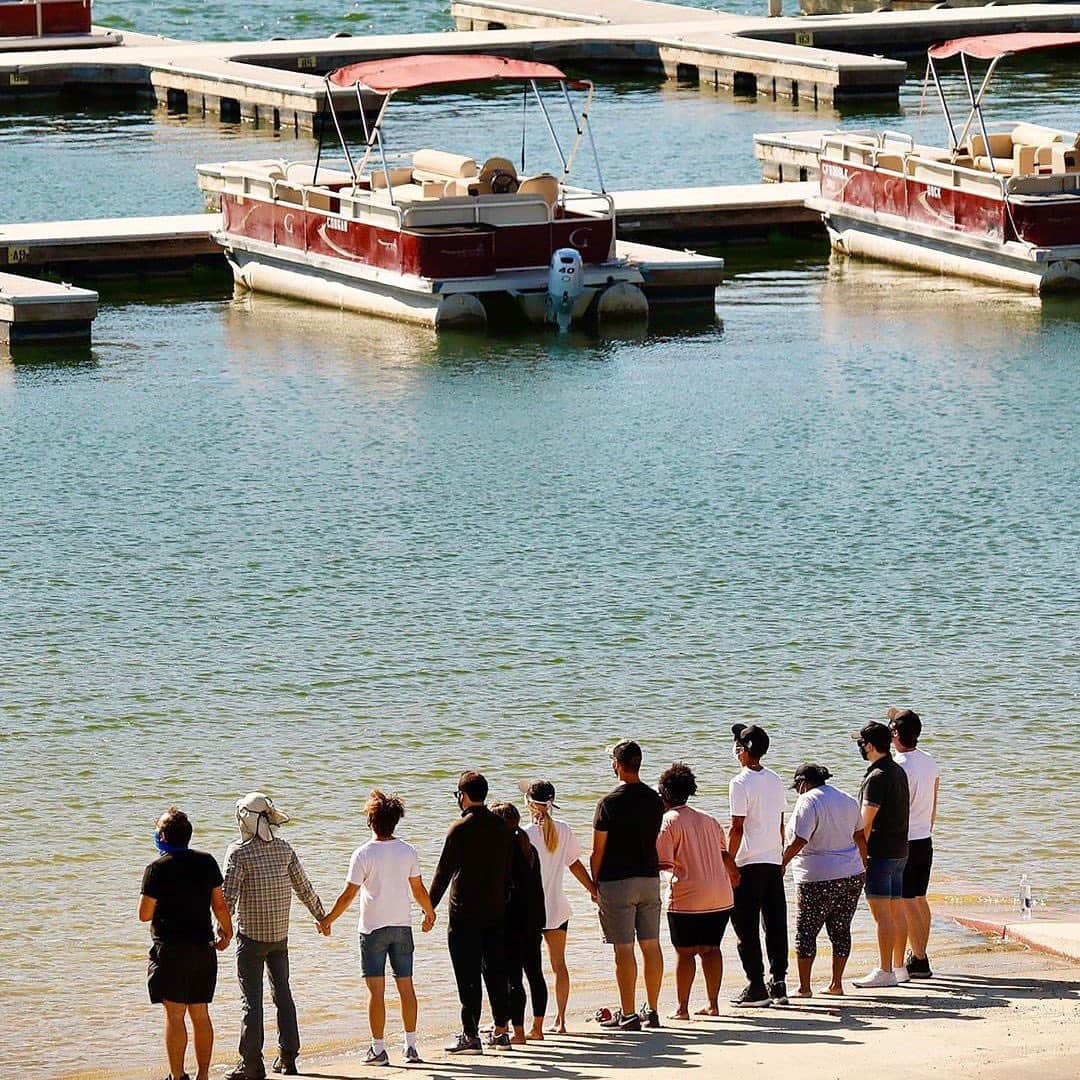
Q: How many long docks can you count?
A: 2